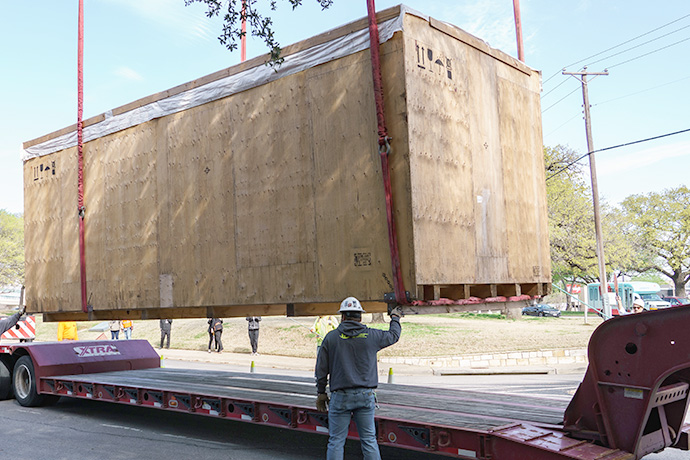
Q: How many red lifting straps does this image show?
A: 4